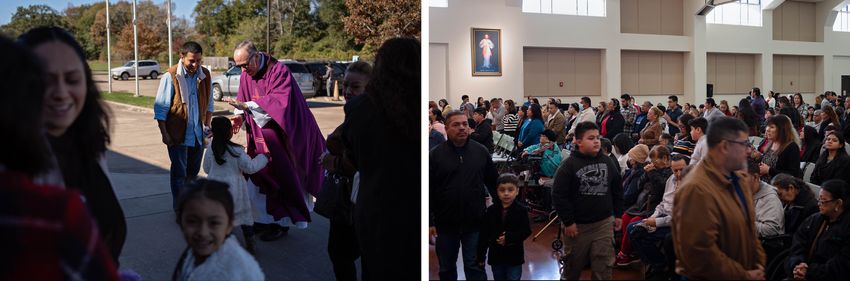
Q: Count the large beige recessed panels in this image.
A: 6